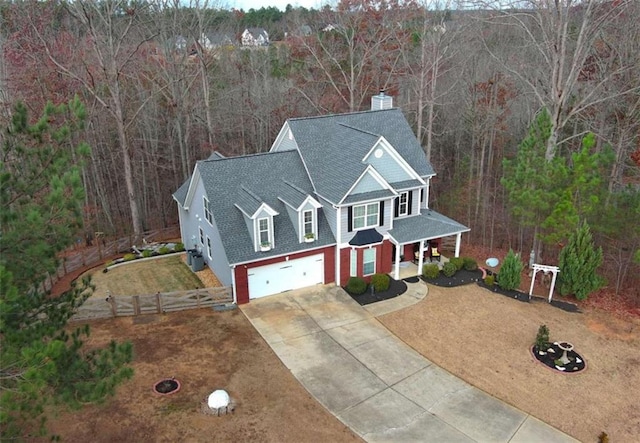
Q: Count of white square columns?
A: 3